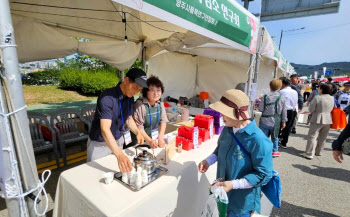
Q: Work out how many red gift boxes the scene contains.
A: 4